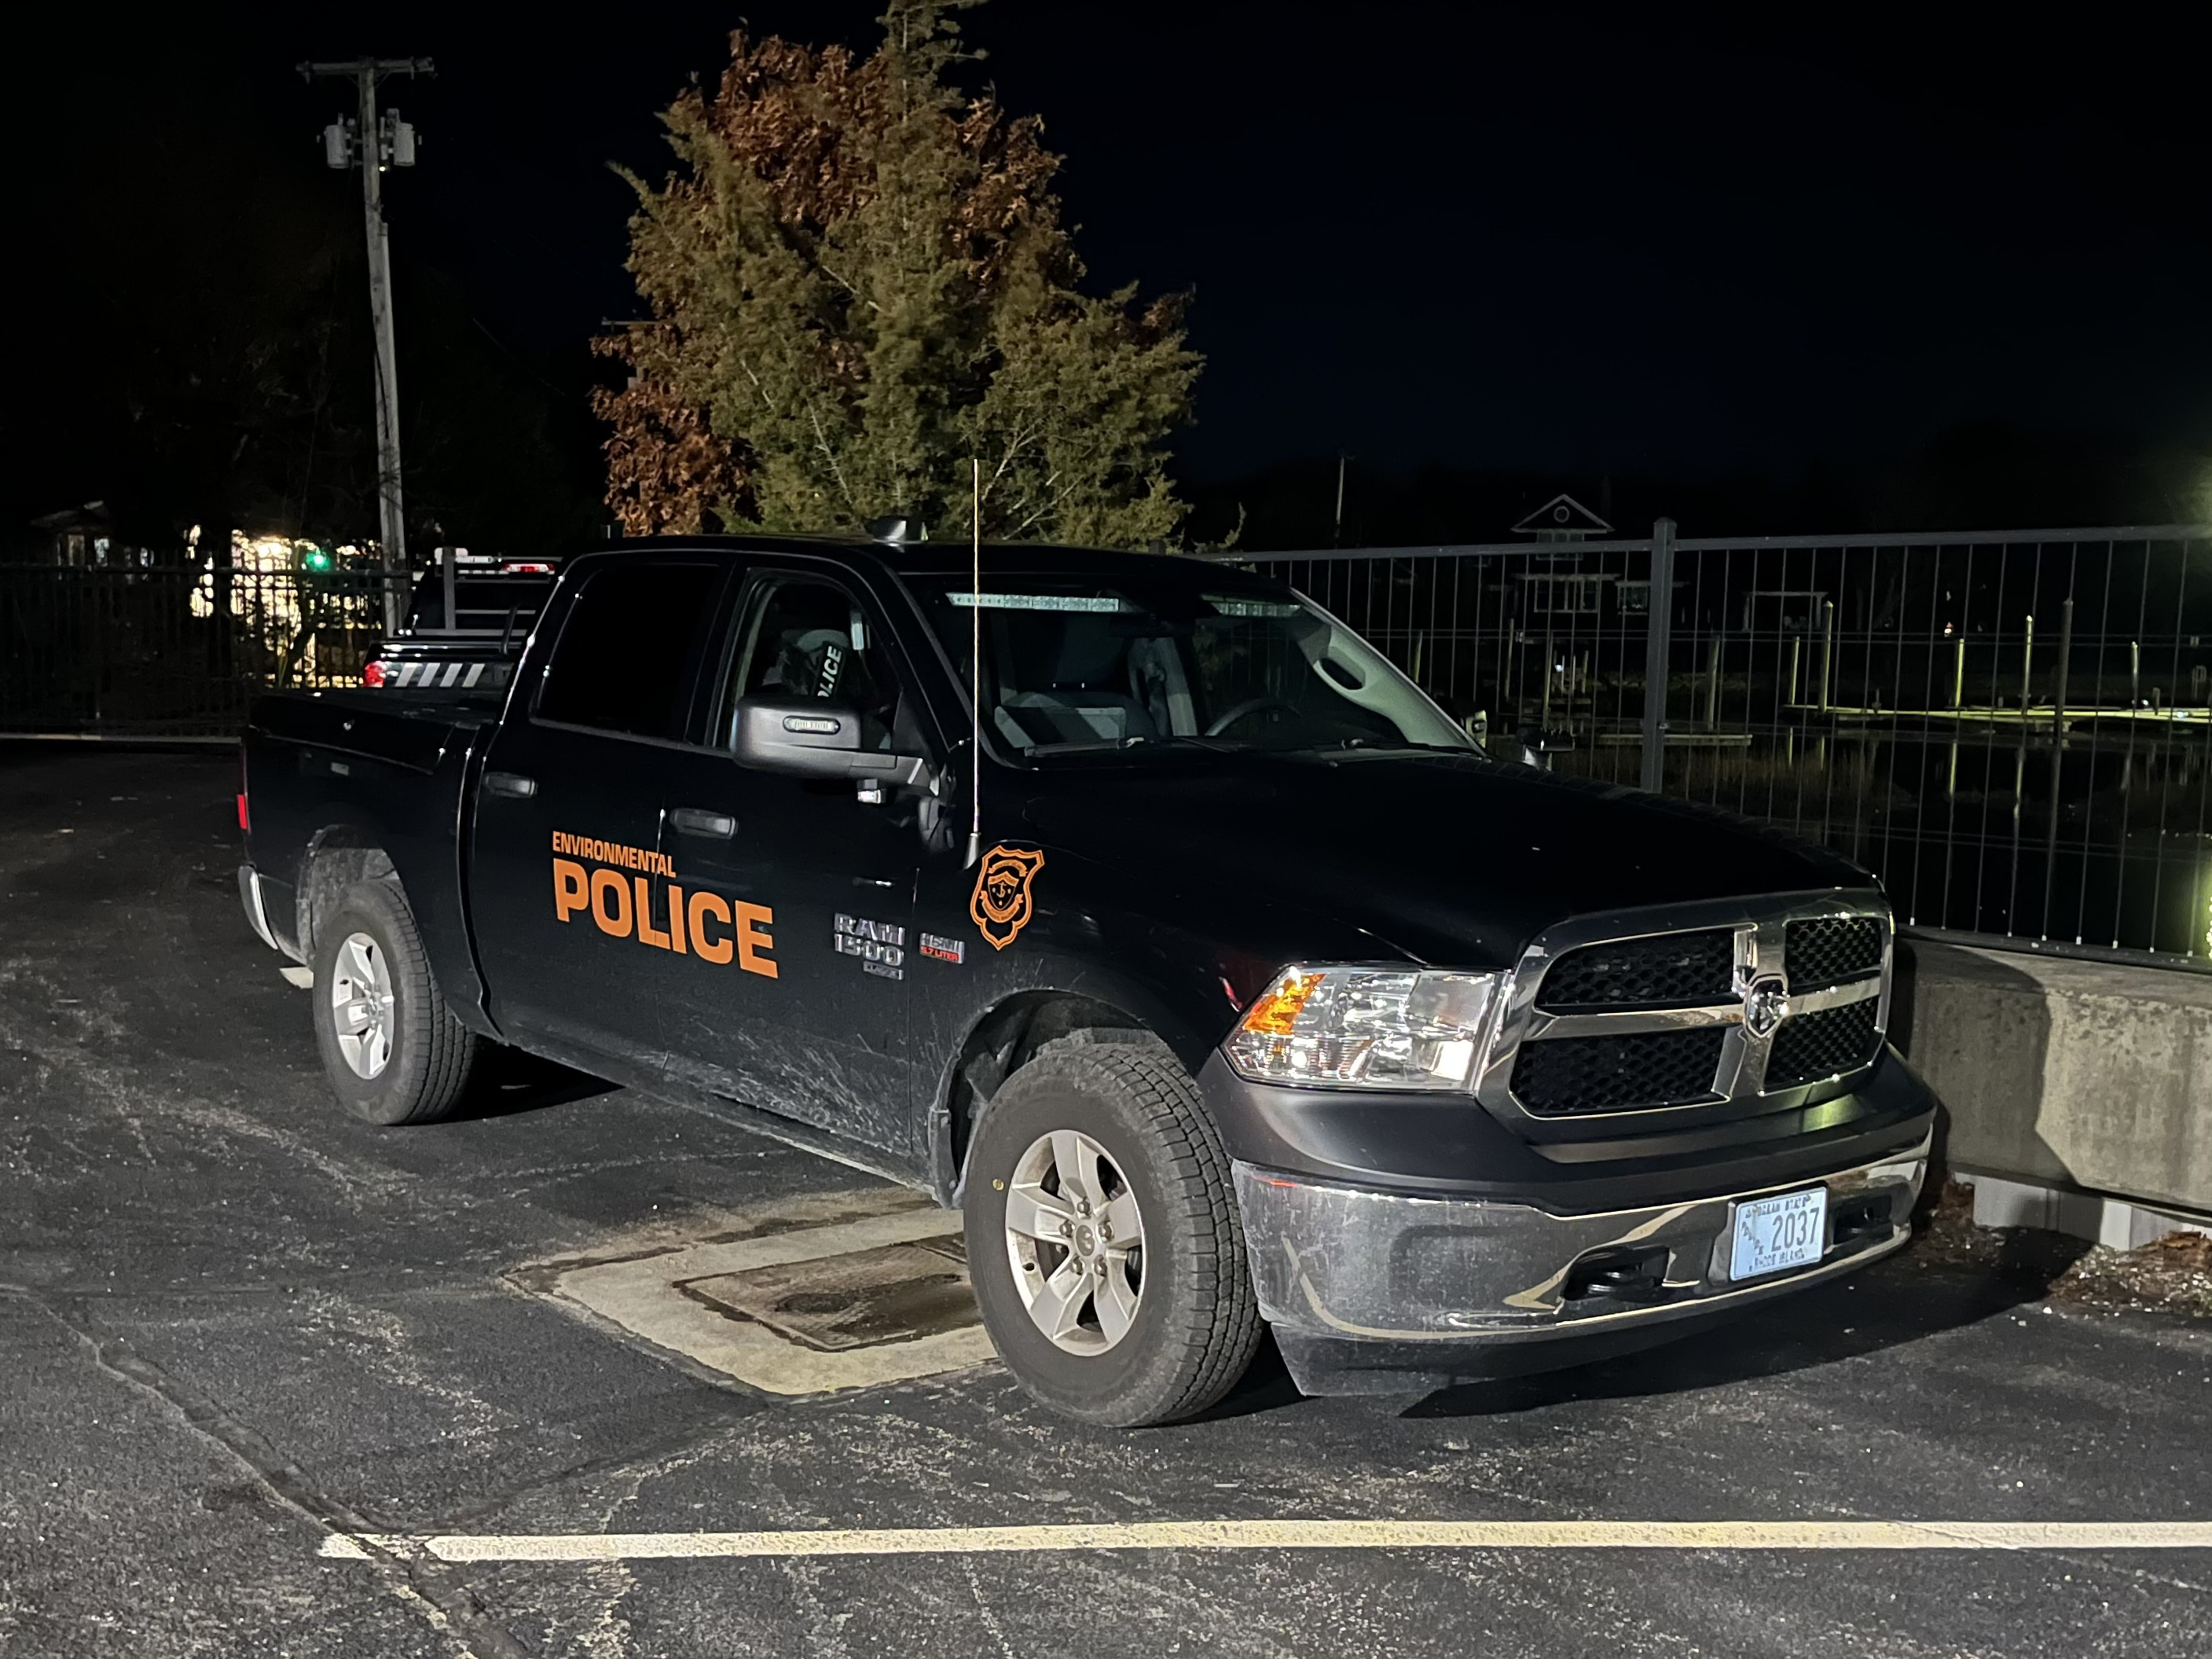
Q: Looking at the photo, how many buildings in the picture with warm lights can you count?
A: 1